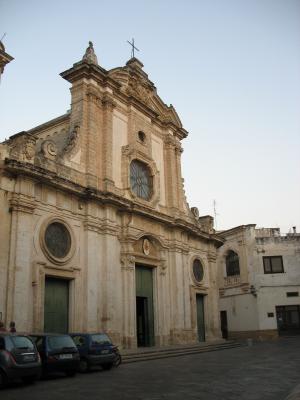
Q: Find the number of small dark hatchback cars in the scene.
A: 3